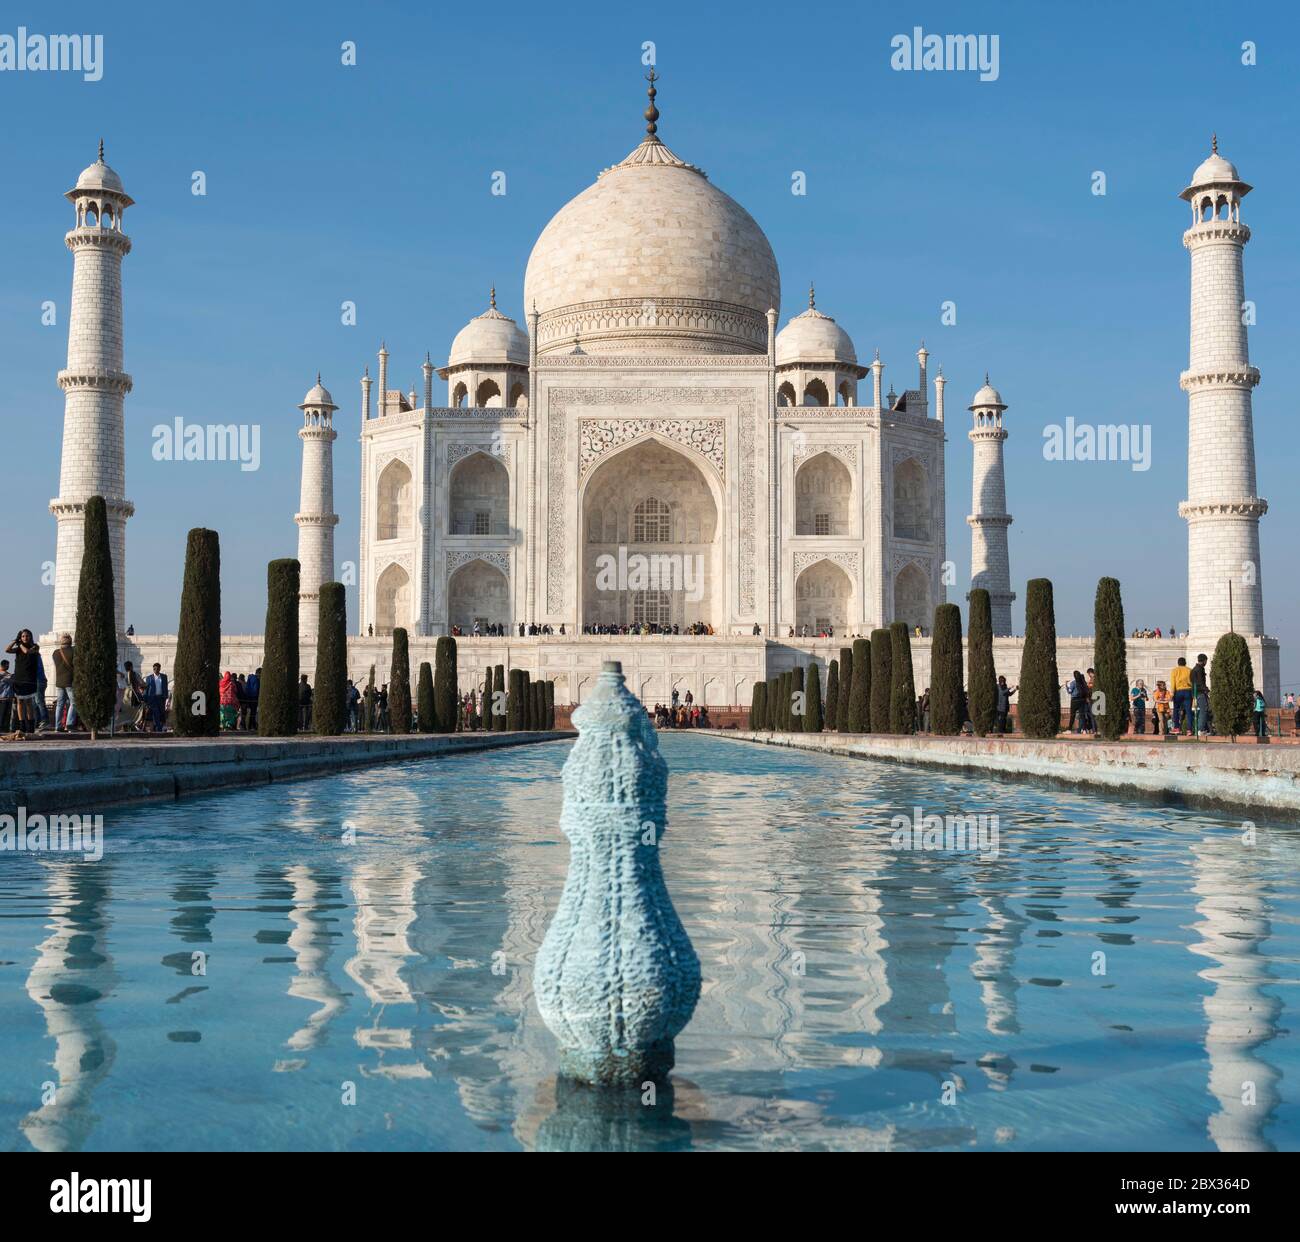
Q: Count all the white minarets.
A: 4